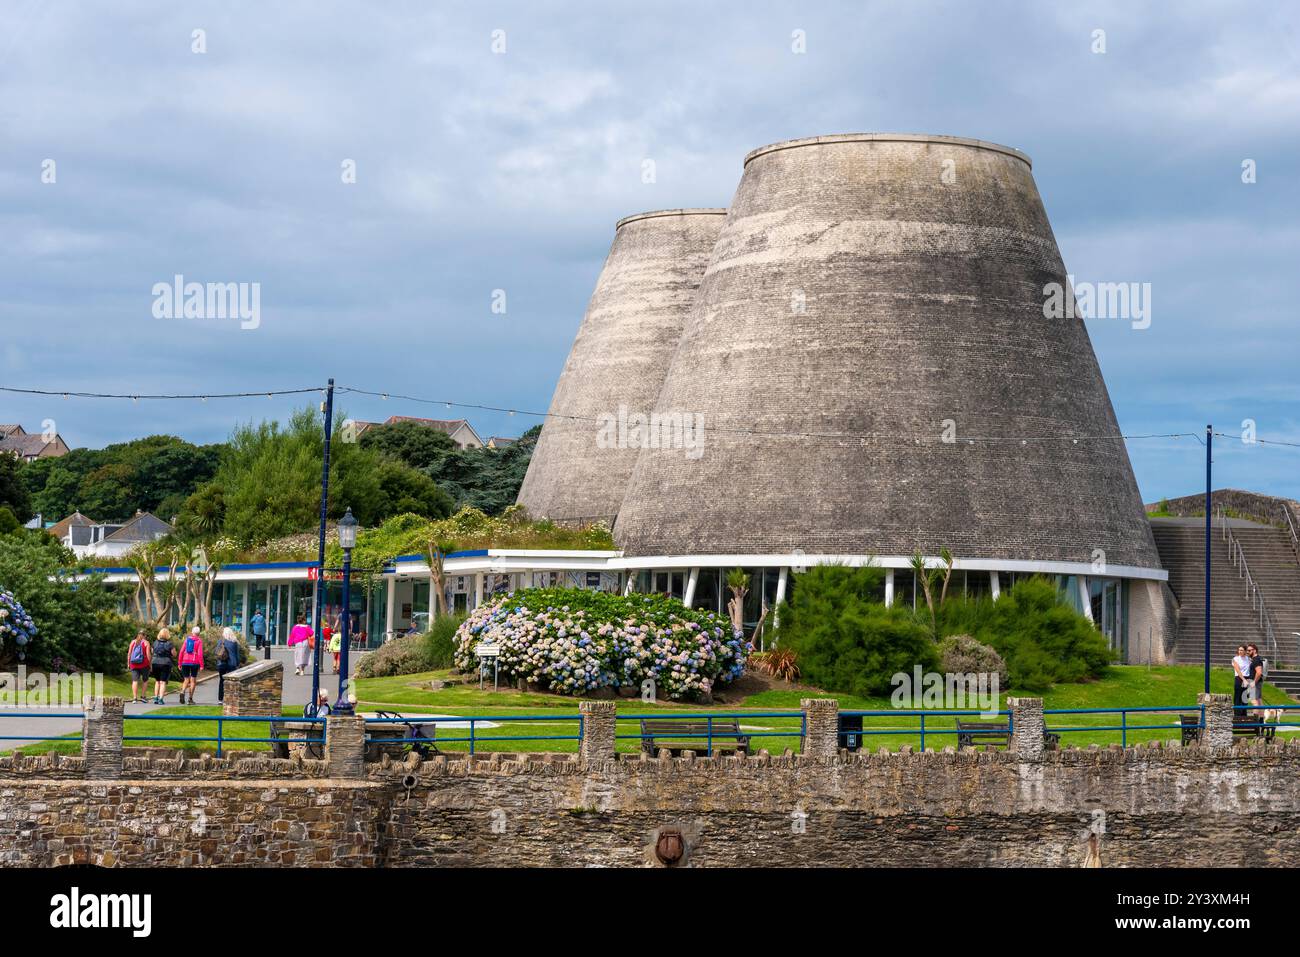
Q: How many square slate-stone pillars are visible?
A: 6